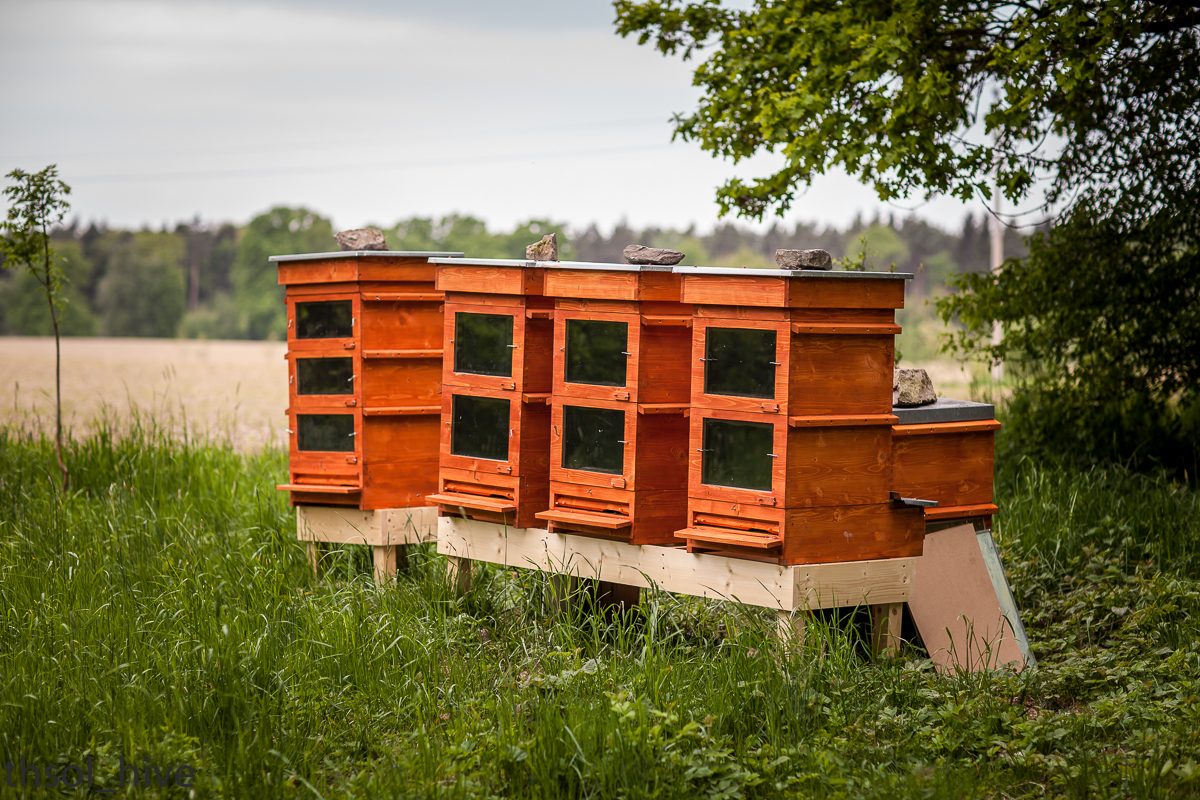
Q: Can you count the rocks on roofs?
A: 5